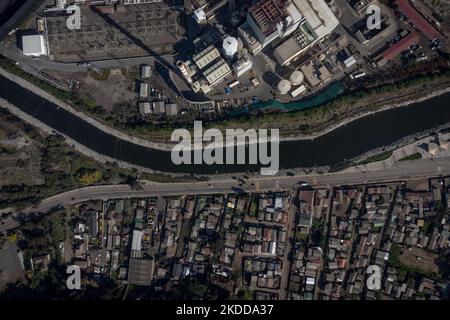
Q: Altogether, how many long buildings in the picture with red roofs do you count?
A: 2